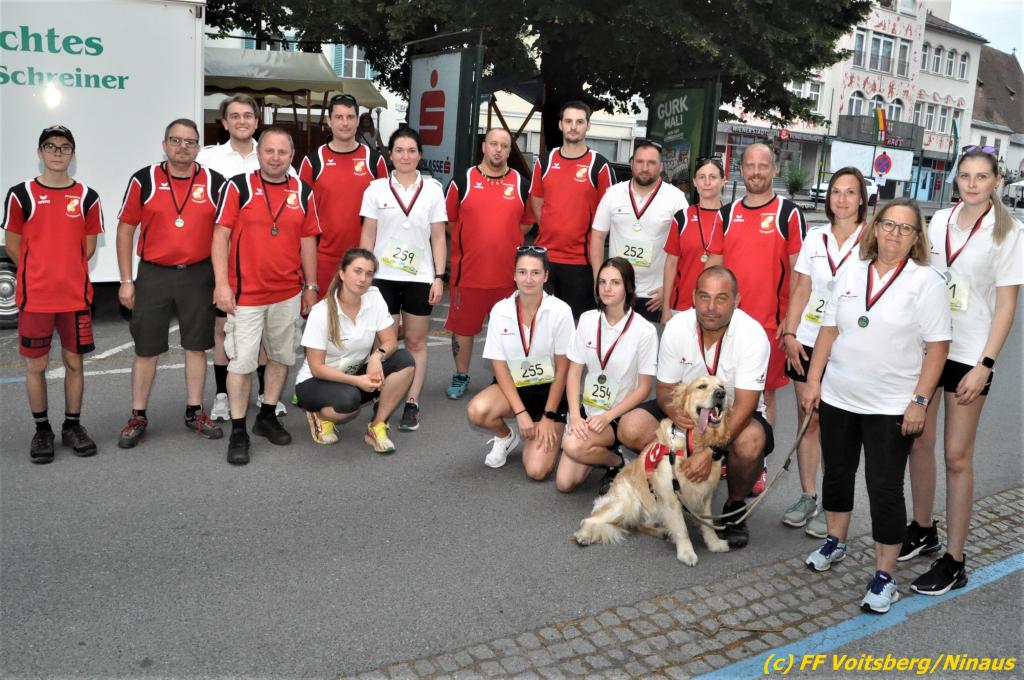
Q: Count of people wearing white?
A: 10